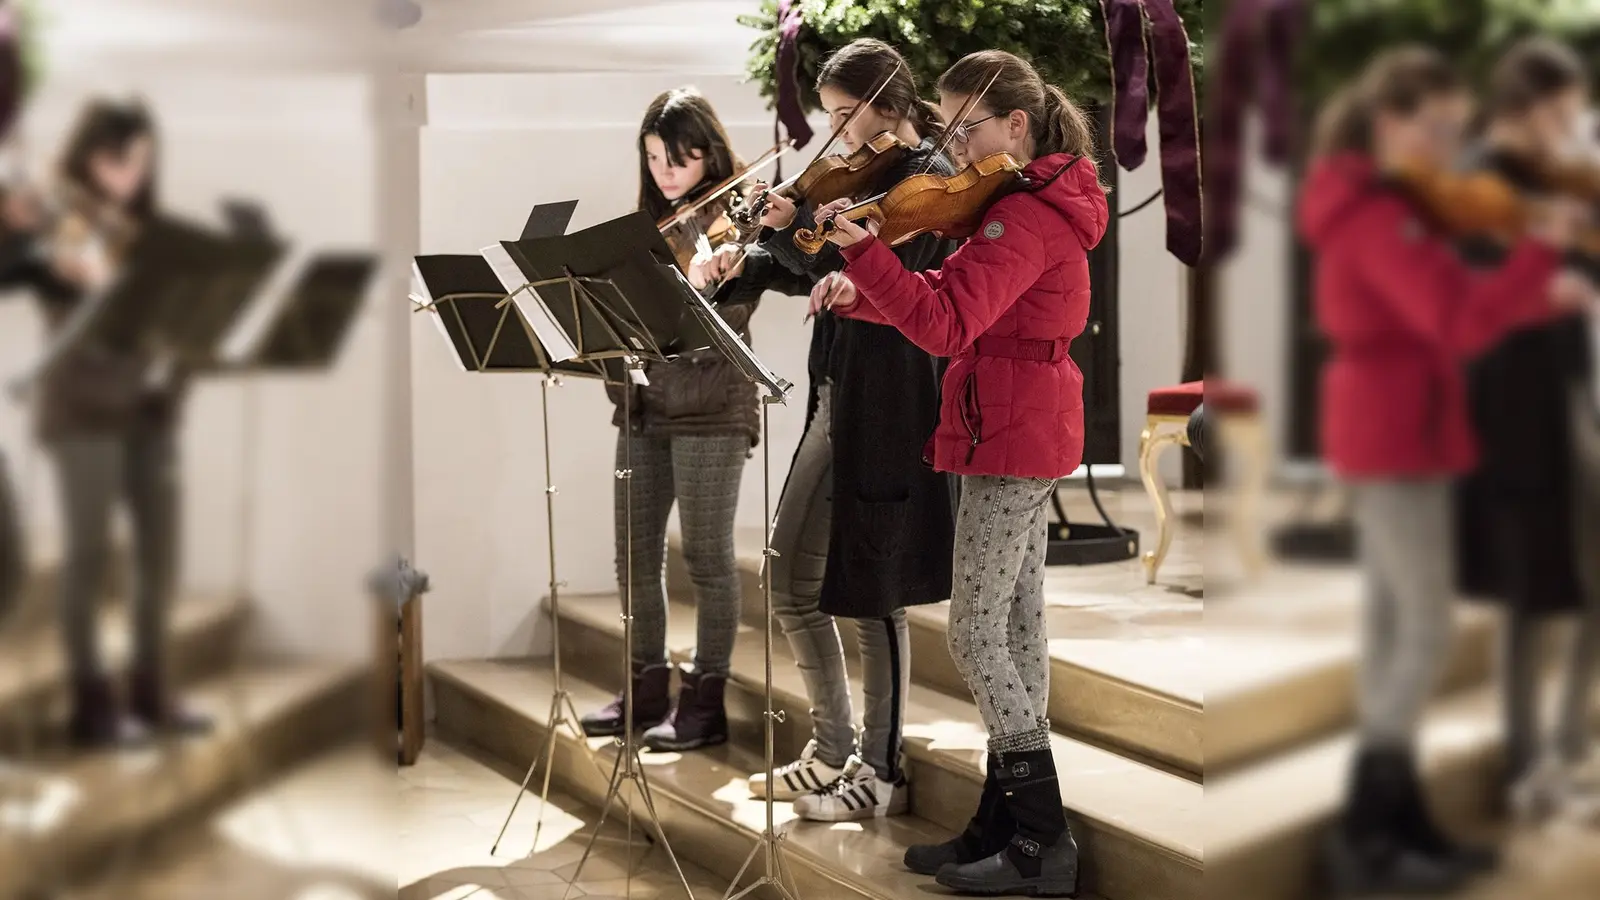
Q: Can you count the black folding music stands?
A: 3